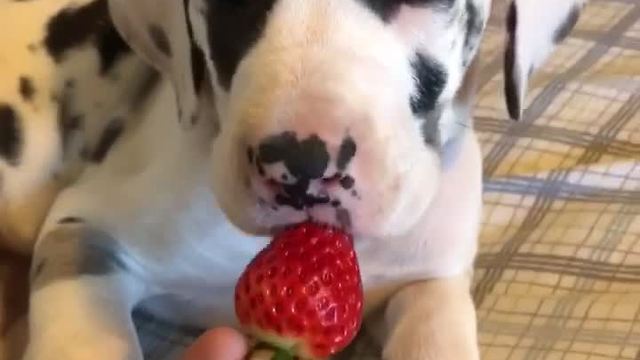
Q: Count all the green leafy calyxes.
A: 1